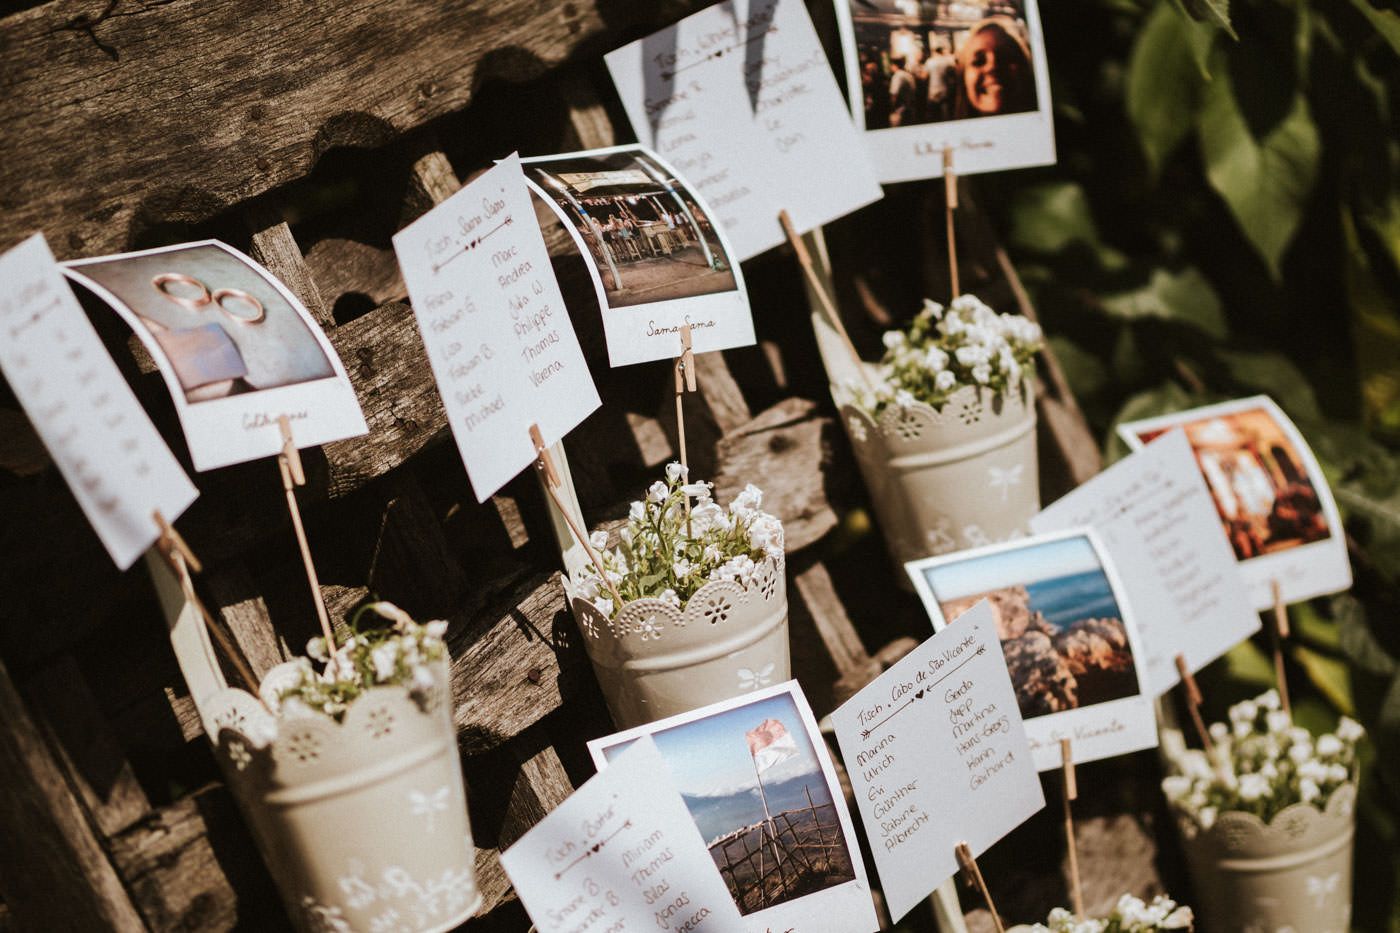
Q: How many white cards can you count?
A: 6